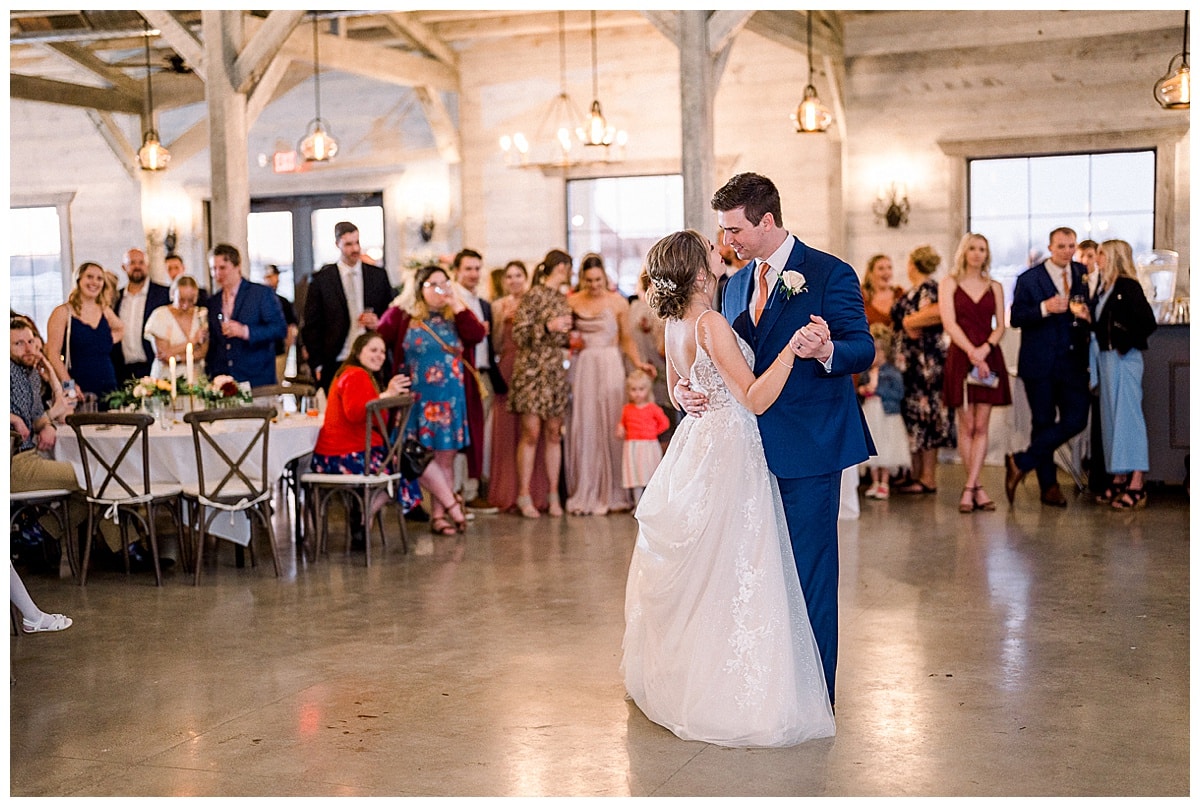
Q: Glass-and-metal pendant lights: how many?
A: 5